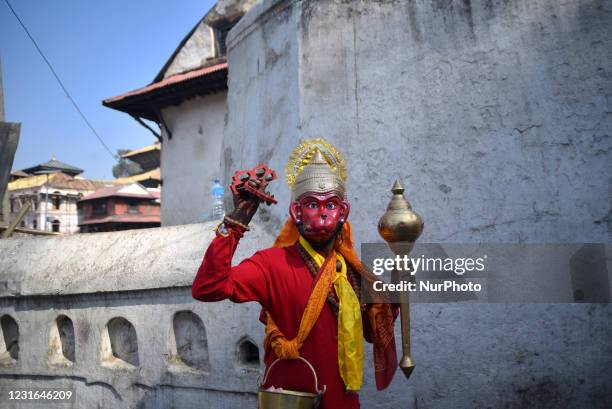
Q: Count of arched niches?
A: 5